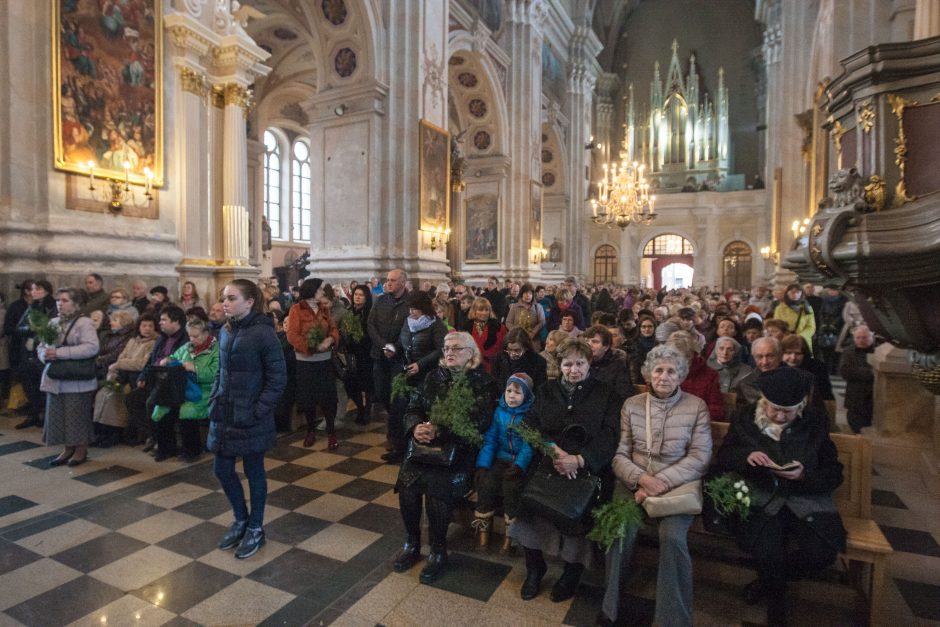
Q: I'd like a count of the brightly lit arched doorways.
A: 1